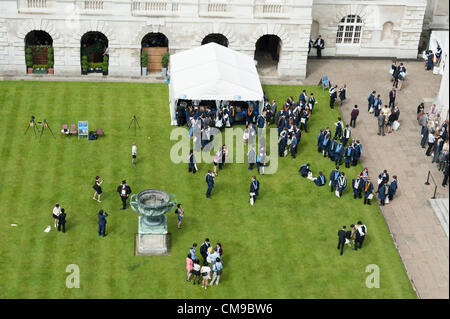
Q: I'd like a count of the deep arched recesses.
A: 5